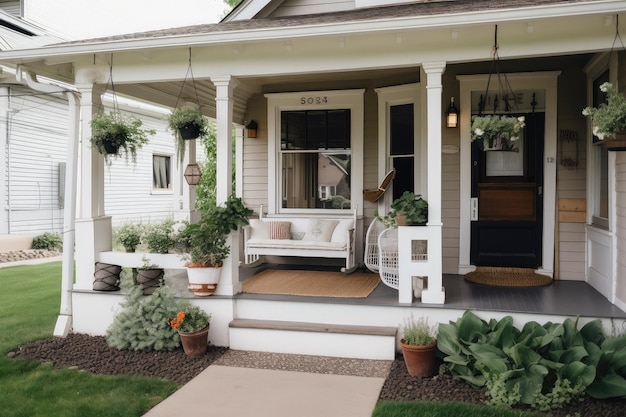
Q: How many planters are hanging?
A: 4